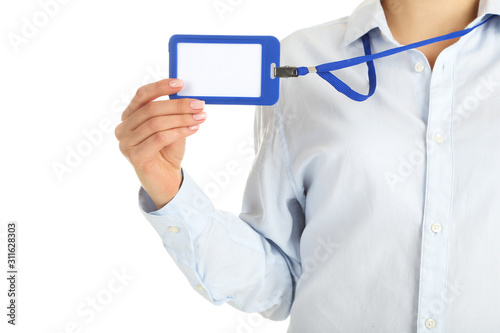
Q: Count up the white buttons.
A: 6